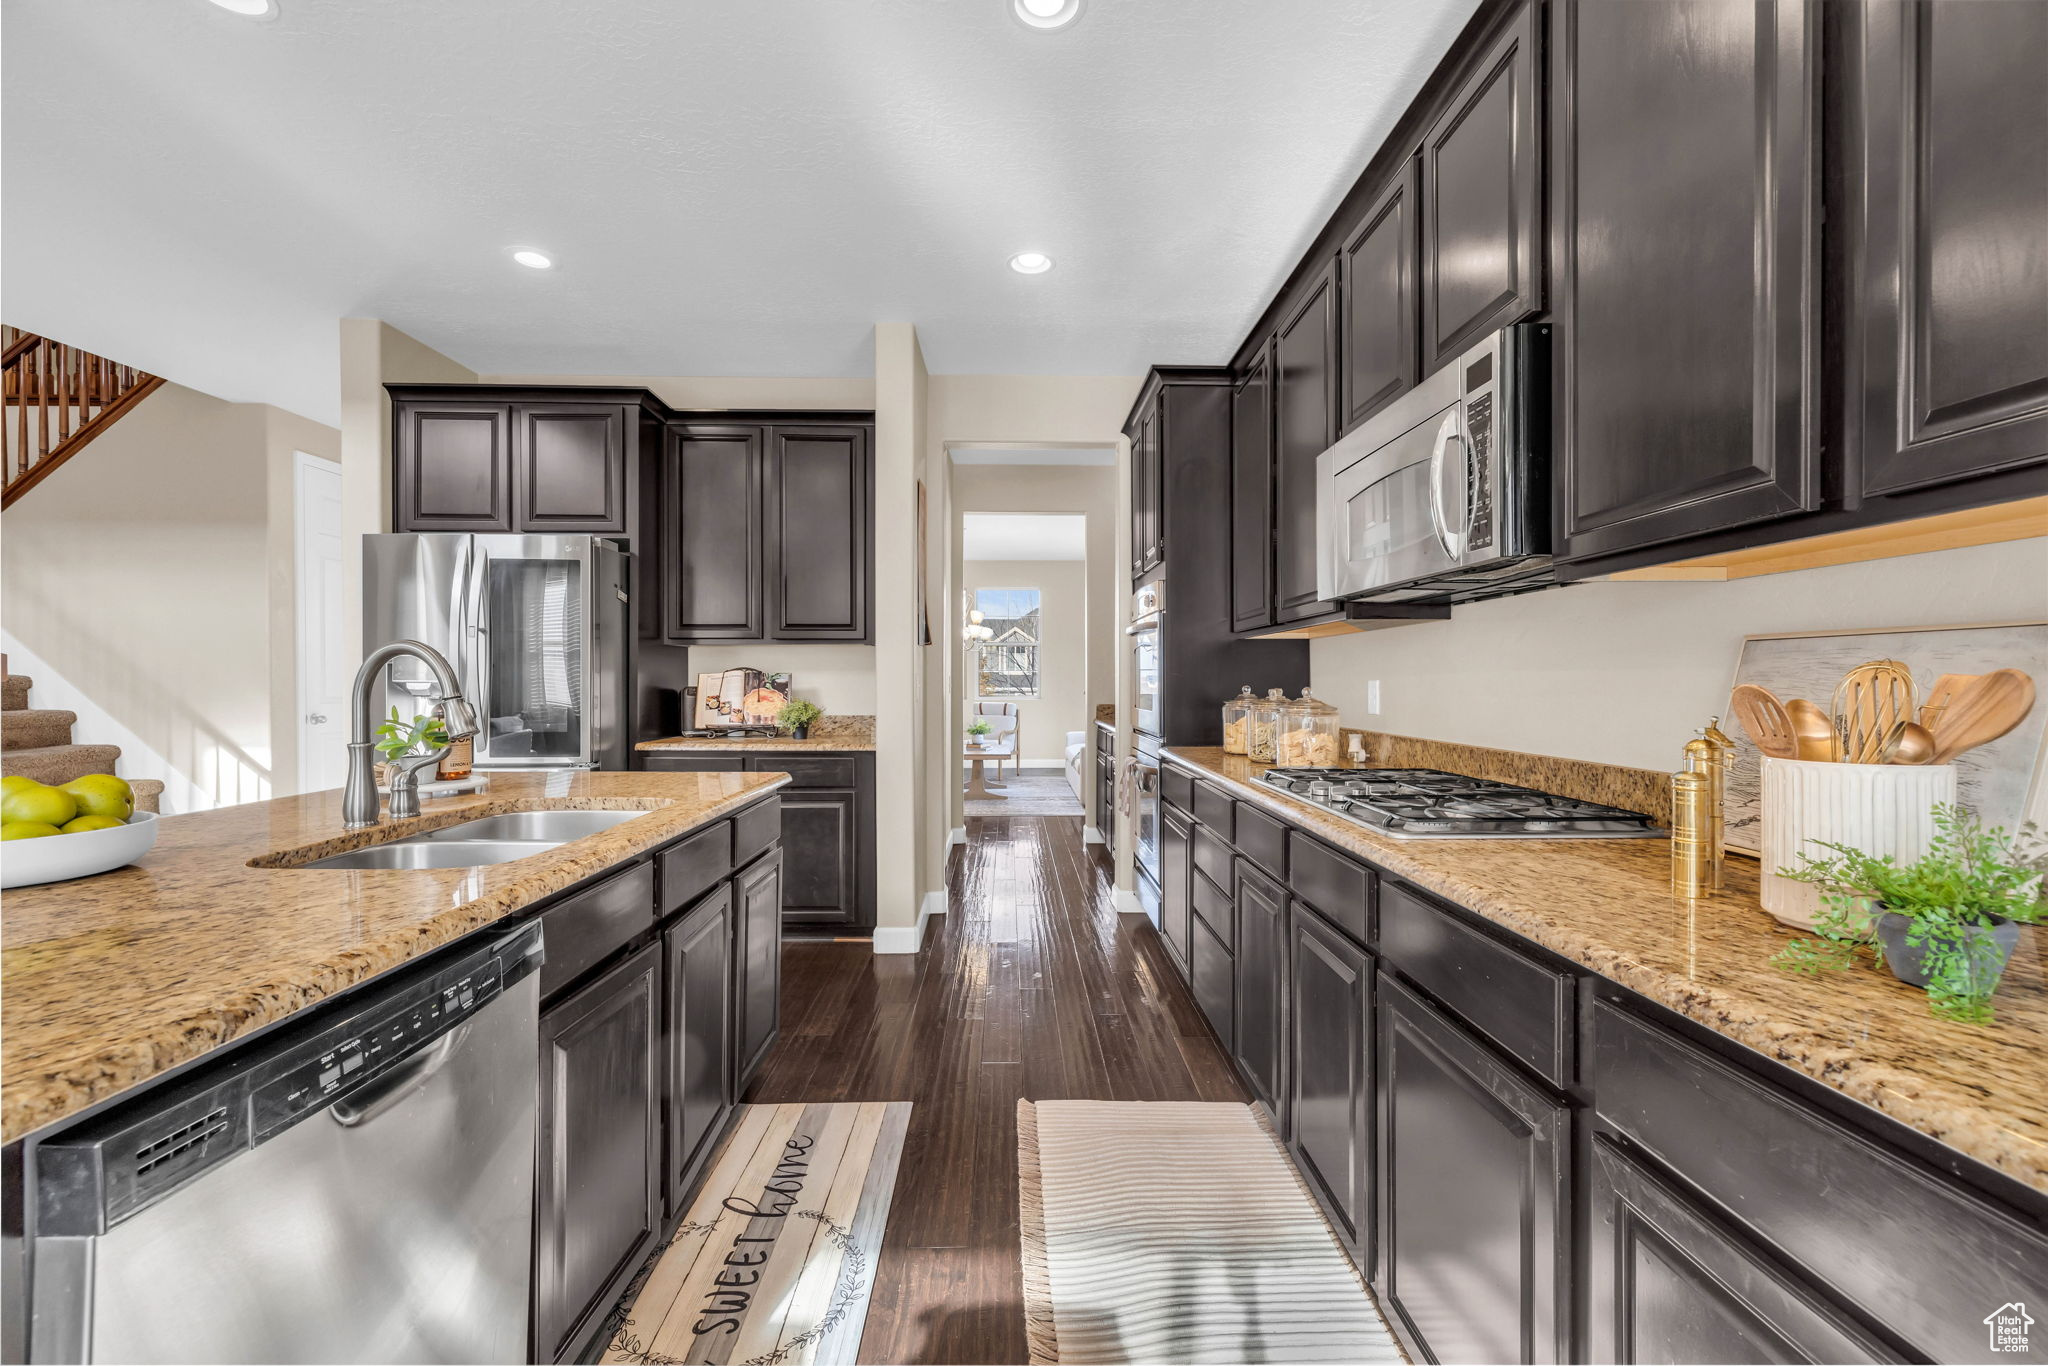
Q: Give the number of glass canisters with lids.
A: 3